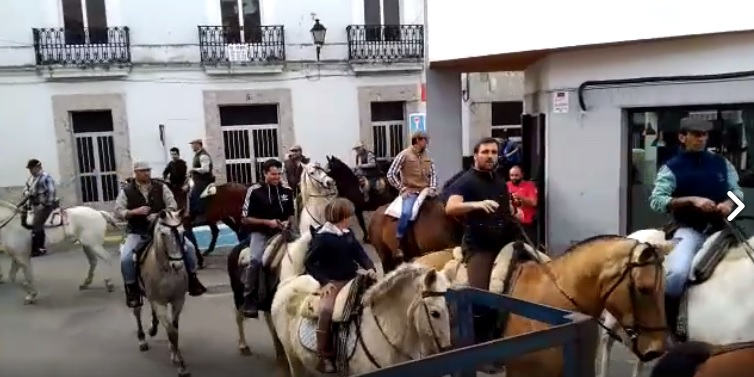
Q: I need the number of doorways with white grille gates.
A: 3